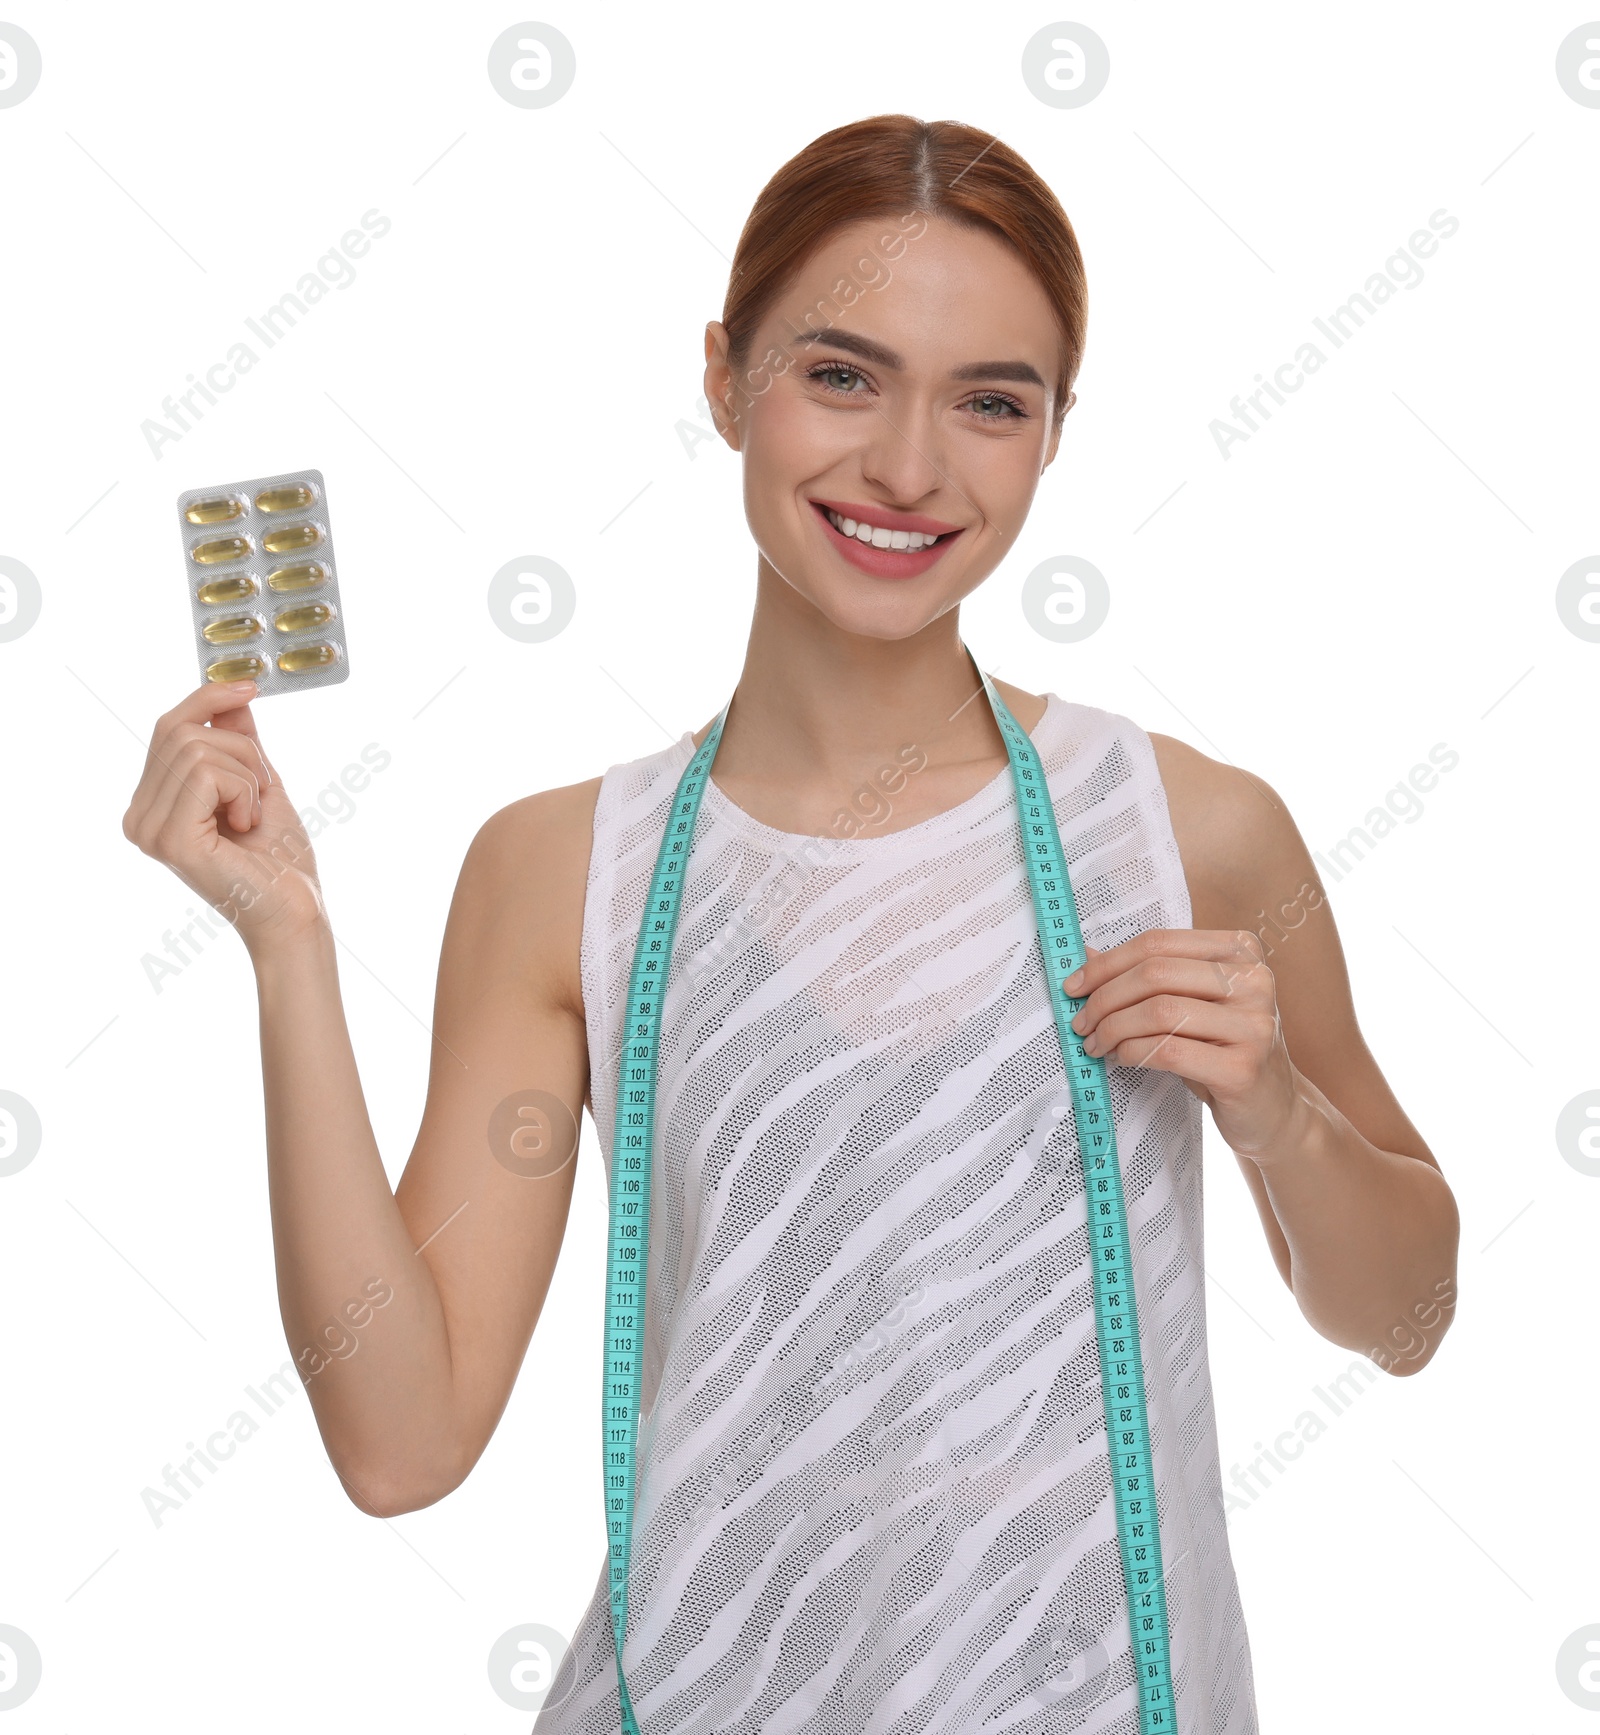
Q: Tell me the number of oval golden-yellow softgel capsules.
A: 10